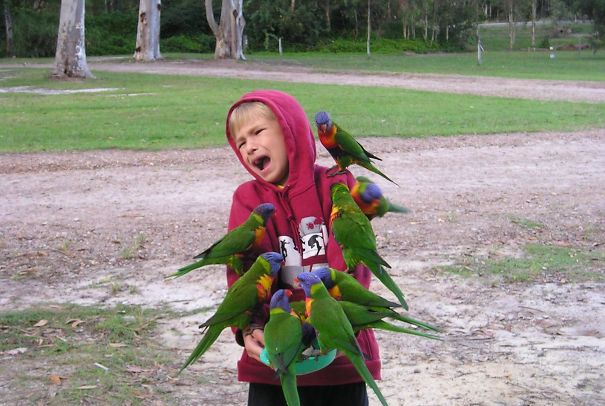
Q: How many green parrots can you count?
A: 9